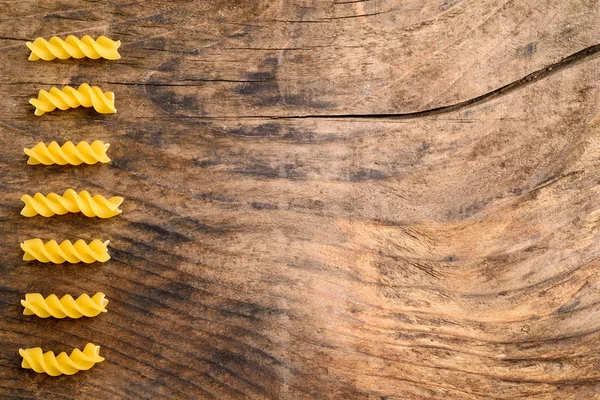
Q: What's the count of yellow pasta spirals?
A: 7